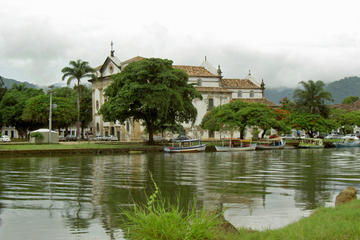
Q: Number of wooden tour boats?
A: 5